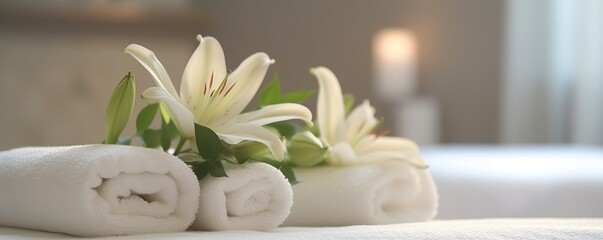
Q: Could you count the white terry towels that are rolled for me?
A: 3